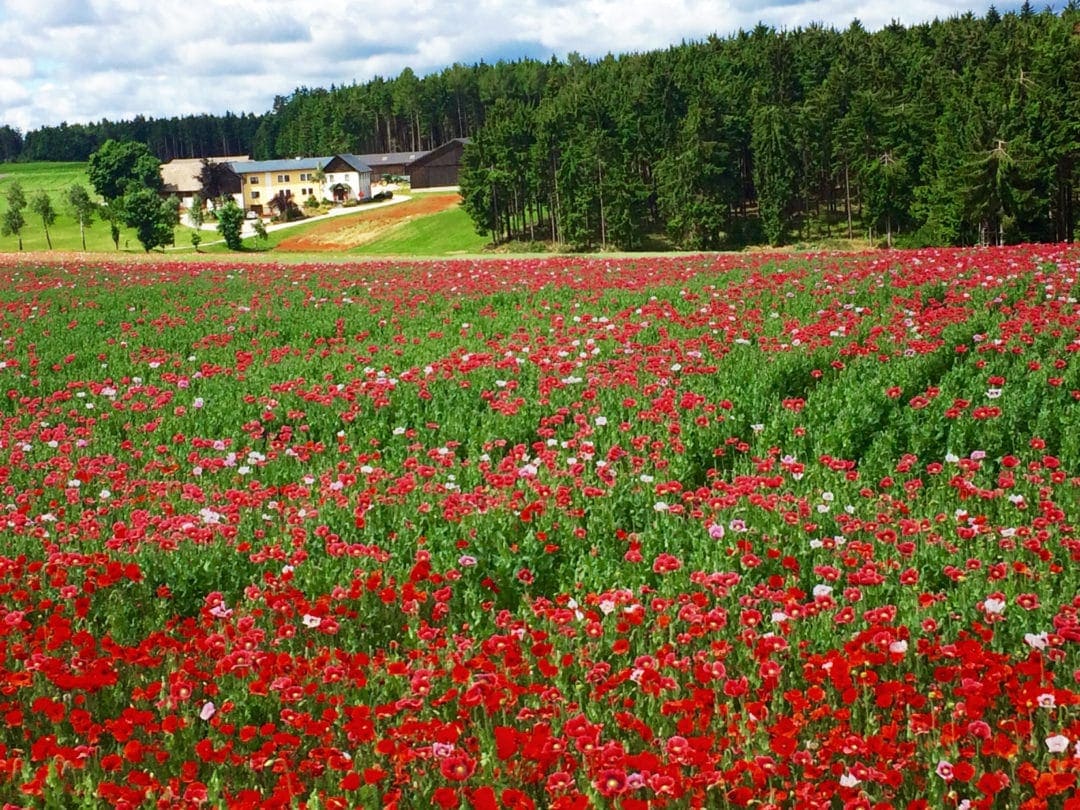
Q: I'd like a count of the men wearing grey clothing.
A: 0